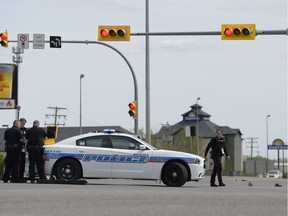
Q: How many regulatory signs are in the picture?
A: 3